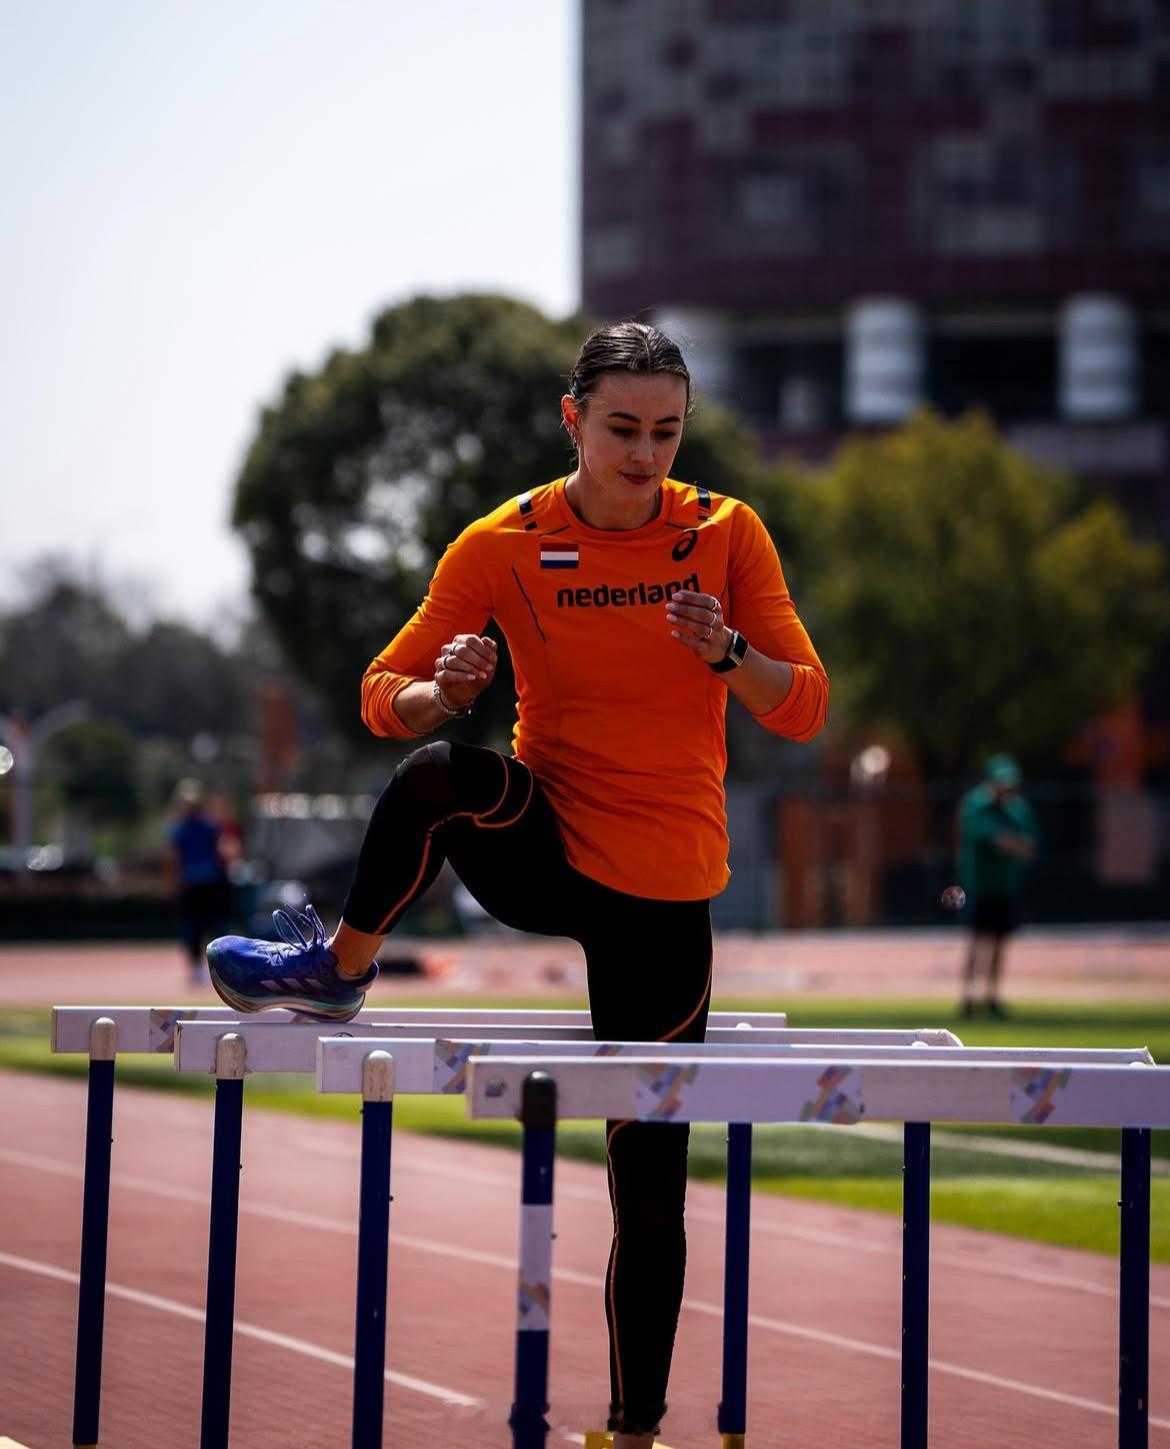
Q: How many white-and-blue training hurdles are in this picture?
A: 4